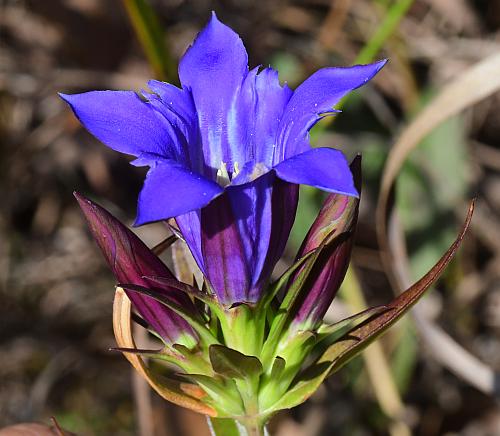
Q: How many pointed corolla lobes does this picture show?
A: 5